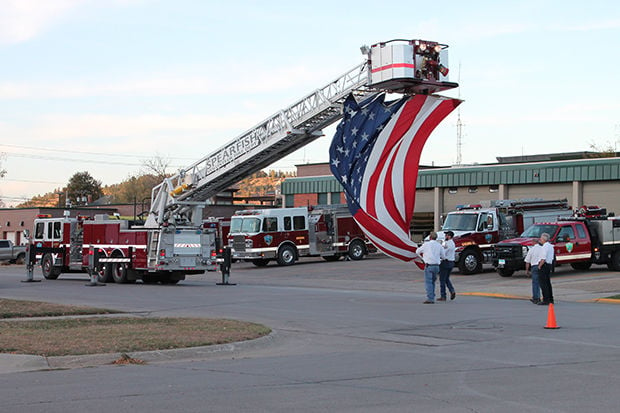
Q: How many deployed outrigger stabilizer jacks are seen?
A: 3